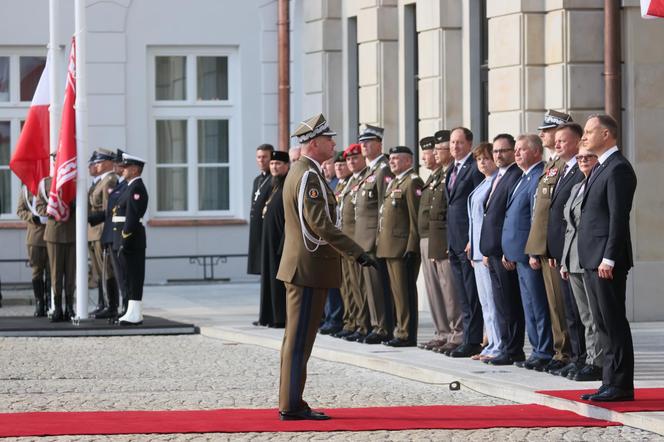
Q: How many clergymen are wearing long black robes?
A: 2